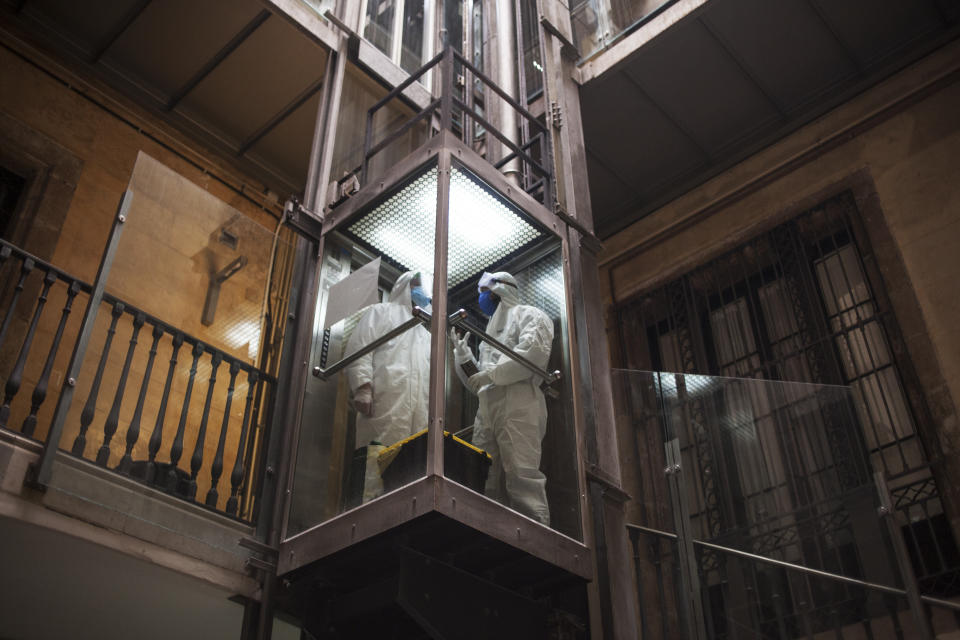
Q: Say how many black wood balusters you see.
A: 12